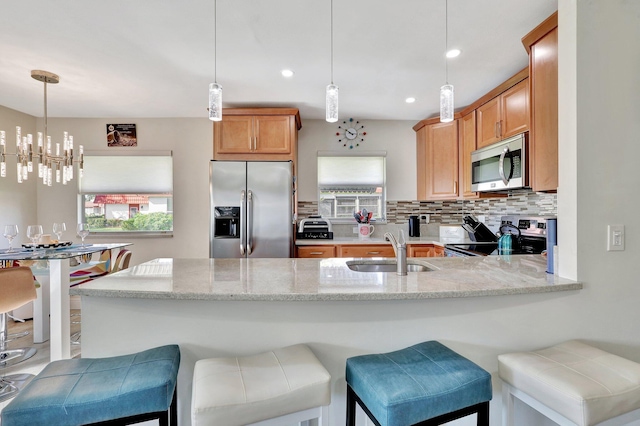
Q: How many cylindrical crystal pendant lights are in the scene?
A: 3